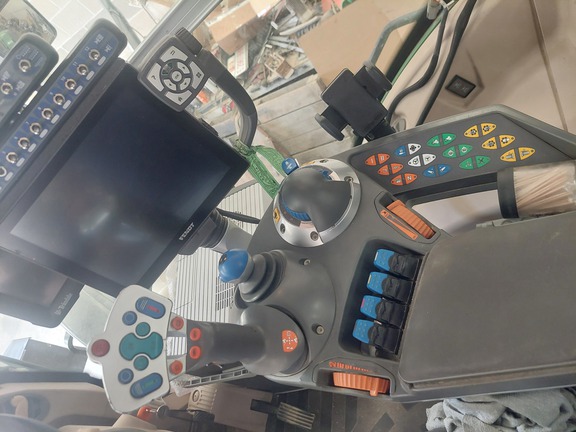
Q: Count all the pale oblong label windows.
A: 9